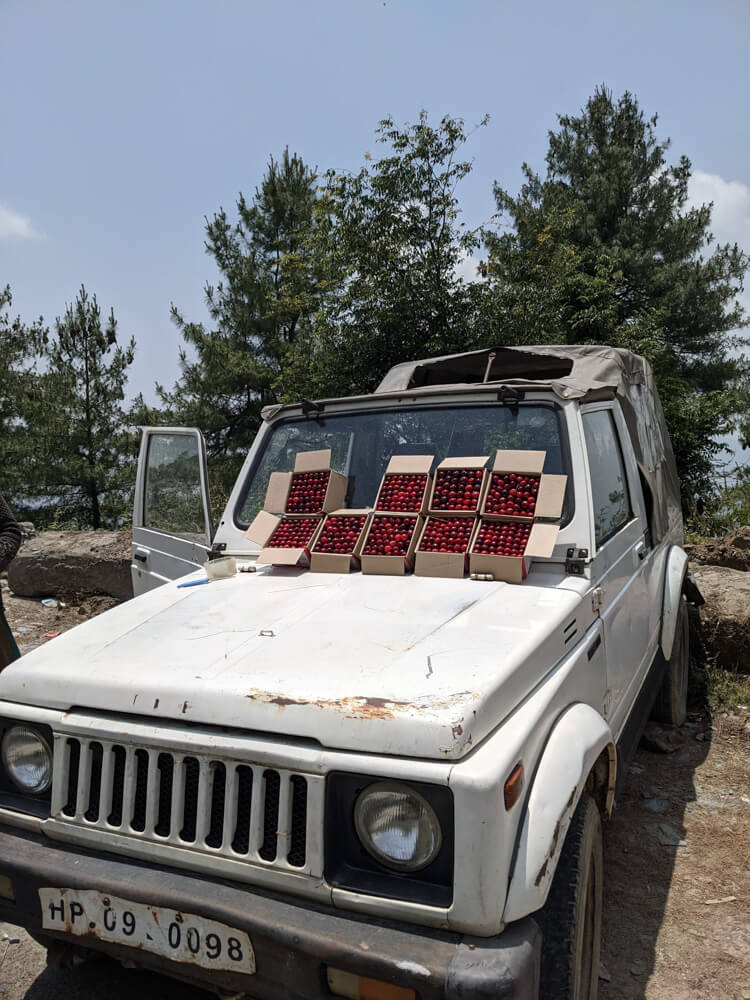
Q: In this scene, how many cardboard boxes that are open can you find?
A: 9